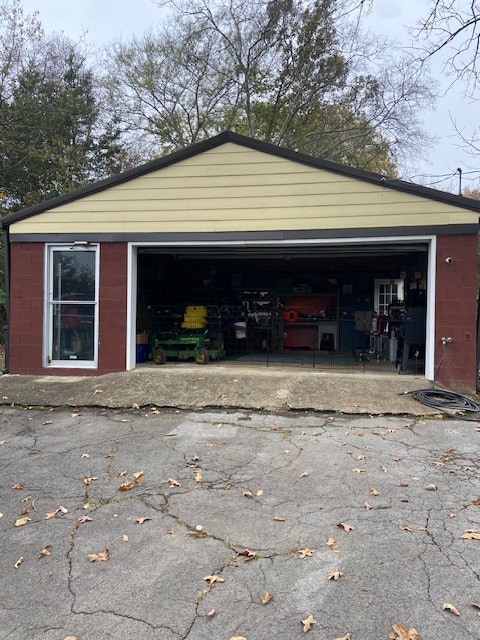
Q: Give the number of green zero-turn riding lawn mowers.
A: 1